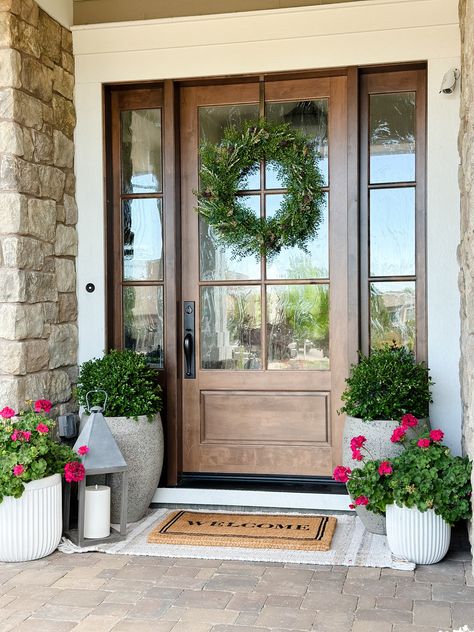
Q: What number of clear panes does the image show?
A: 12